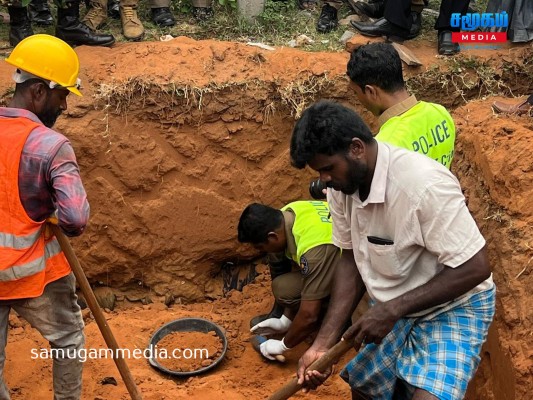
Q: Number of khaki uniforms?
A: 2